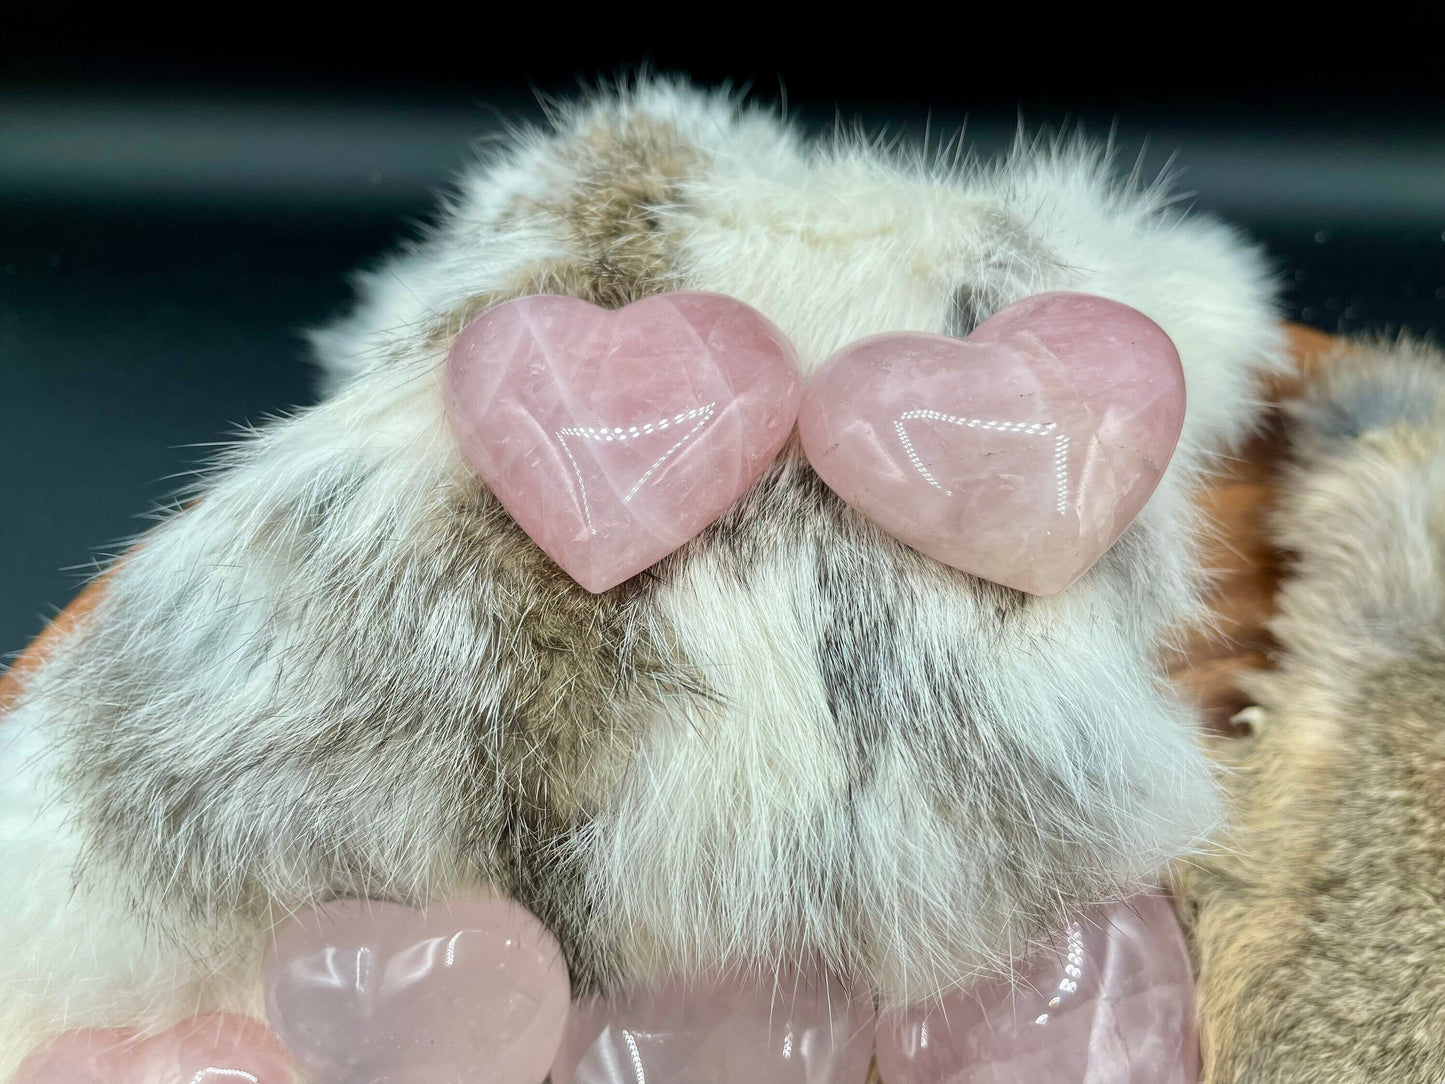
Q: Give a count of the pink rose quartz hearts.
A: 6